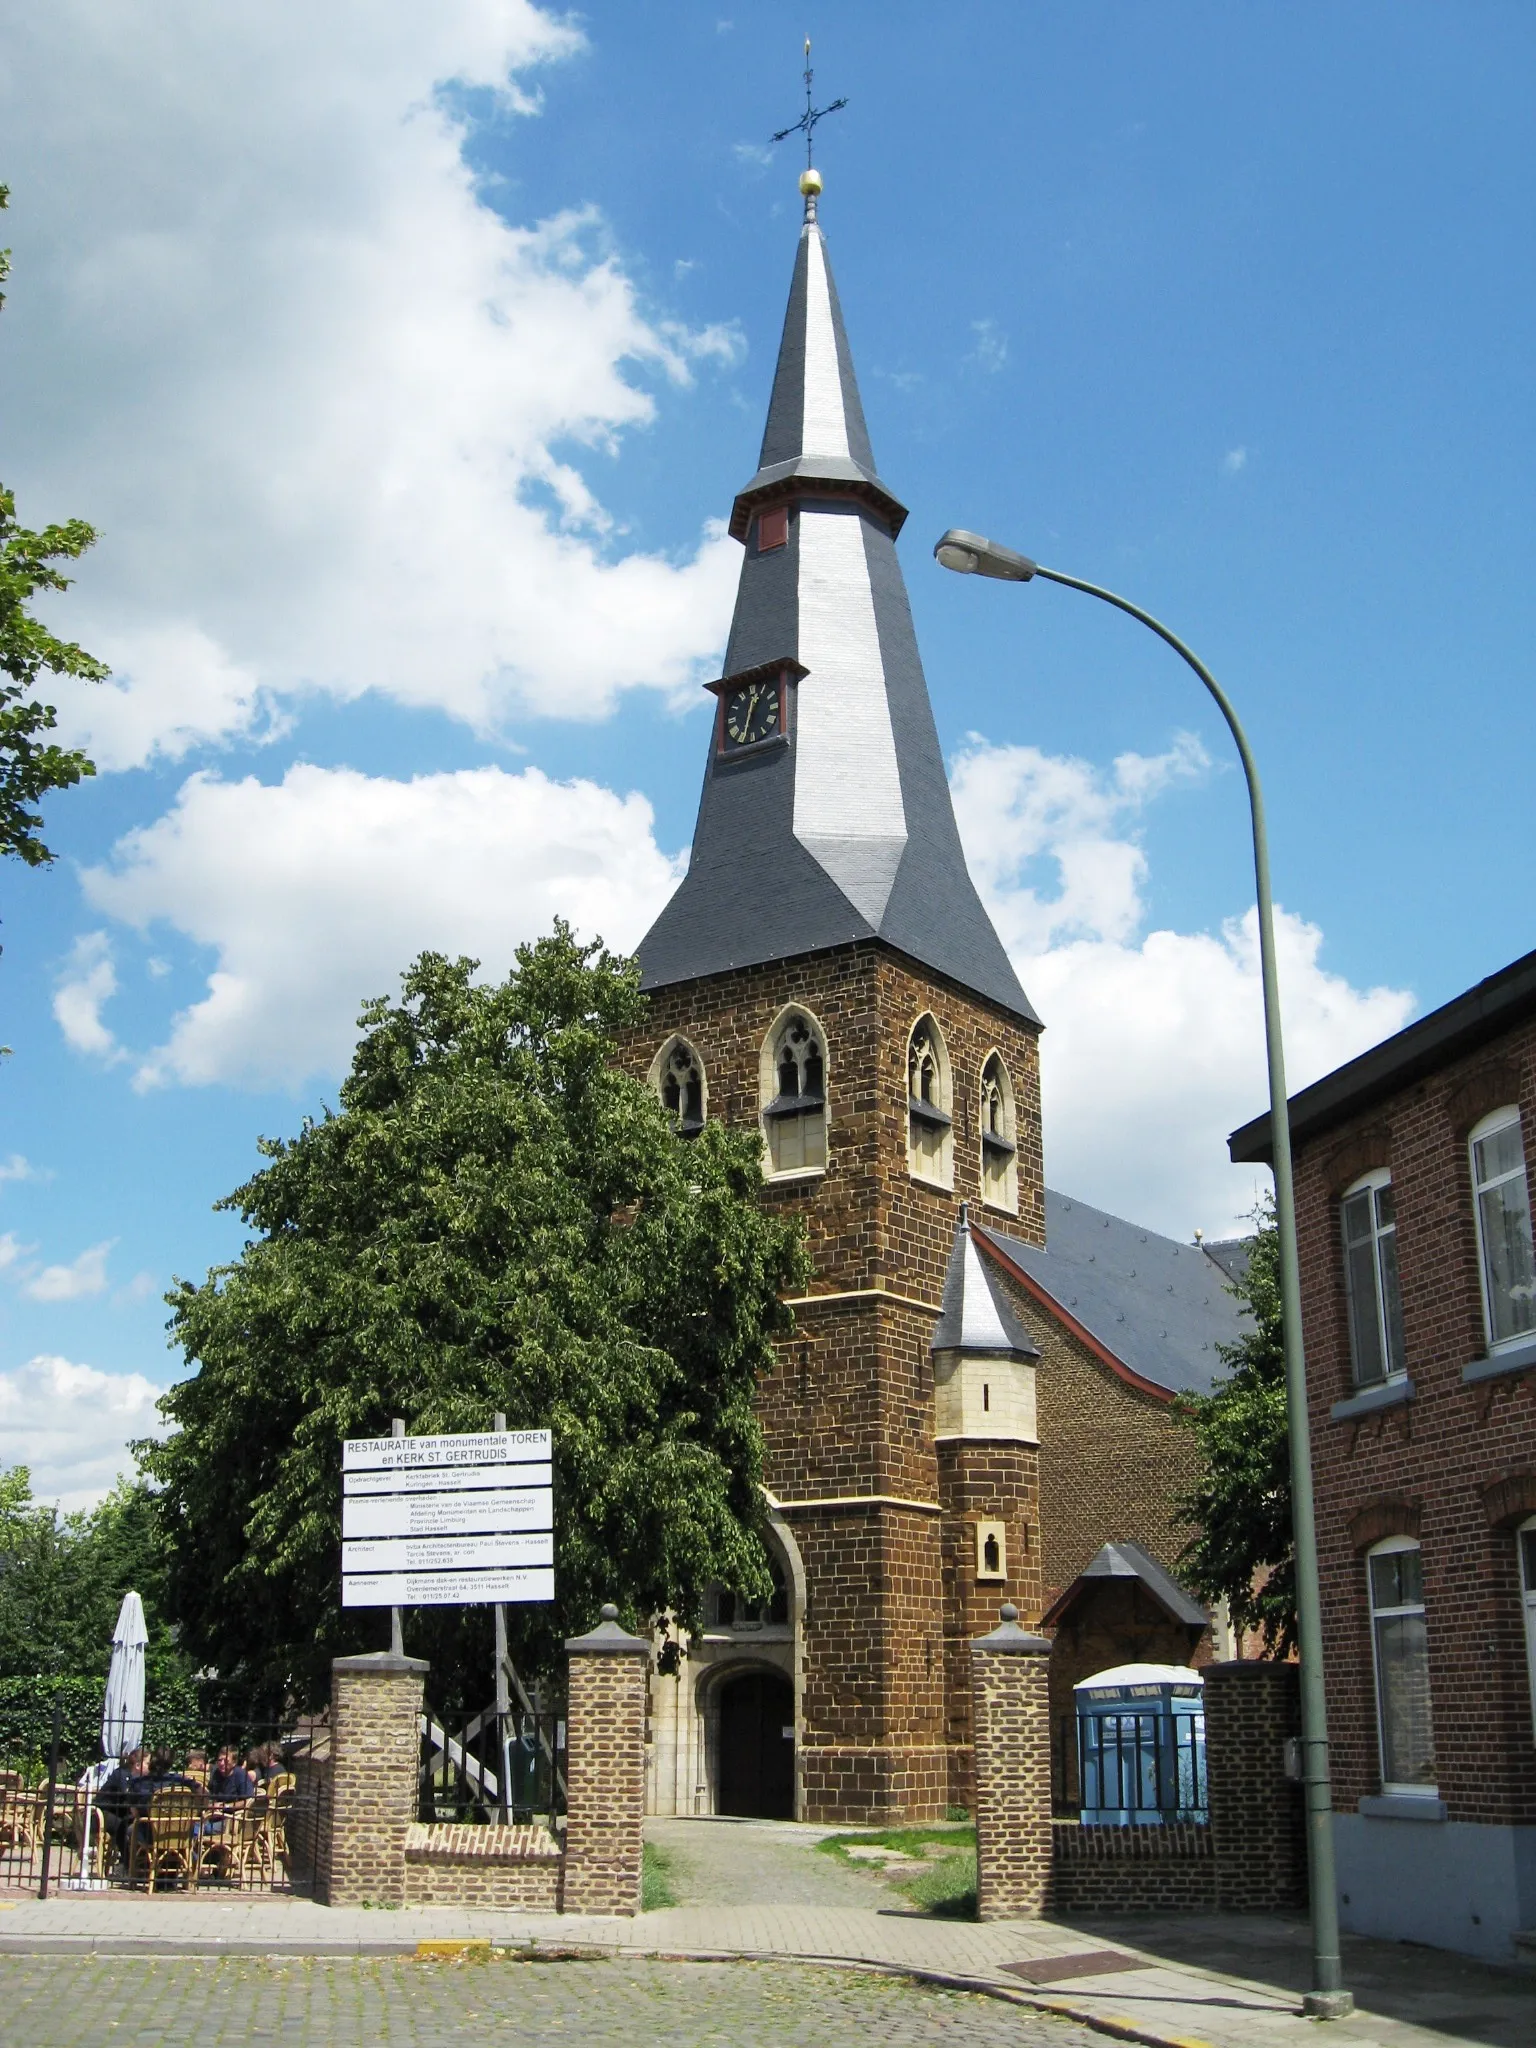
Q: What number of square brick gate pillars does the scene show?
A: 4